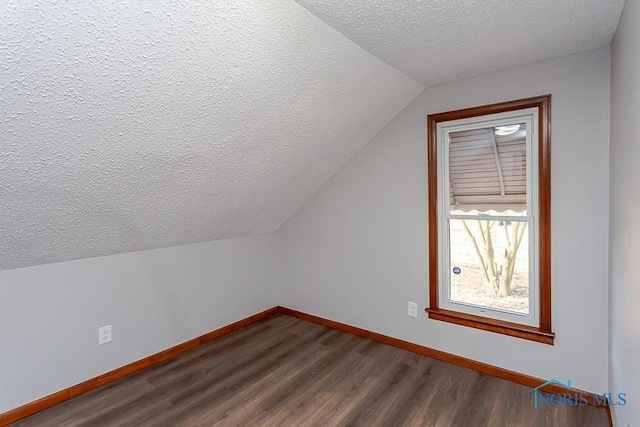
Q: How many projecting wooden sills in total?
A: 1